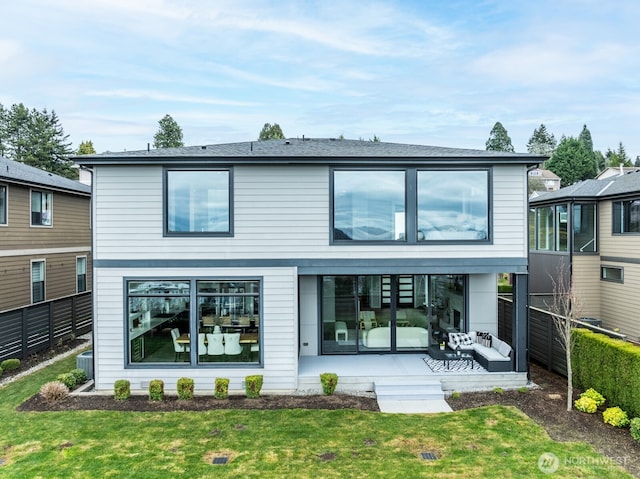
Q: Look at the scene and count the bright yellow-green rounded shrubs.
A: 3